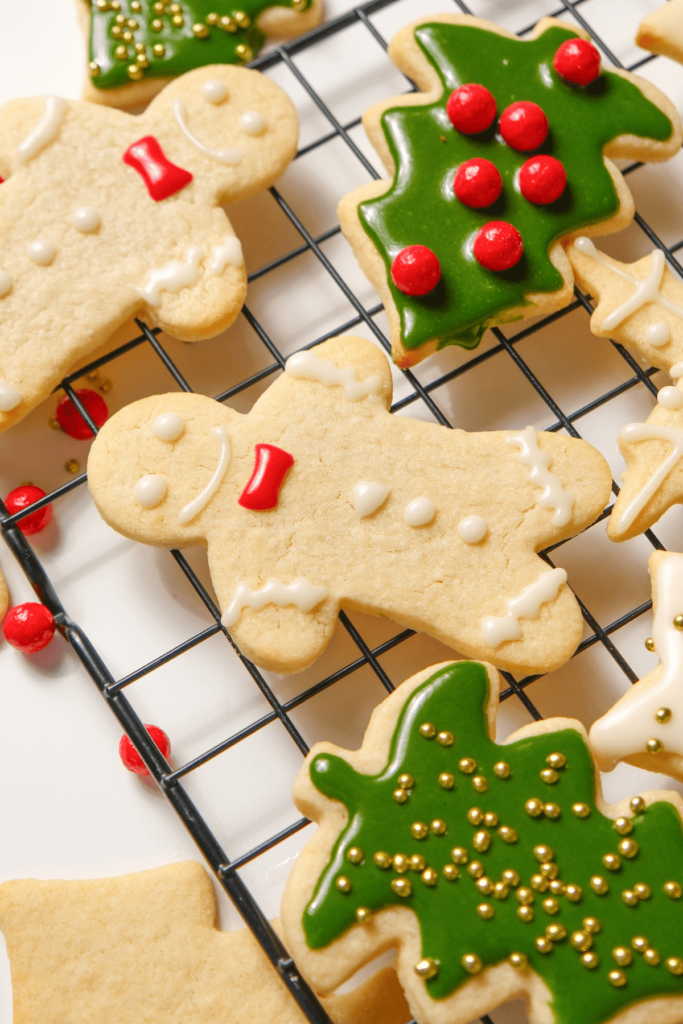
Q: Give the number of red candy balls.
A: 11